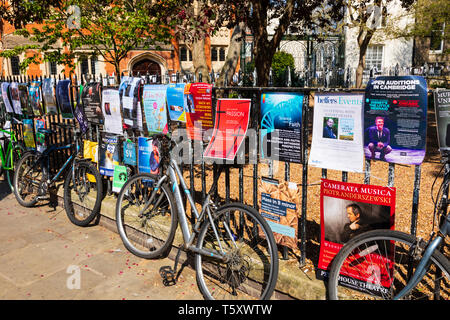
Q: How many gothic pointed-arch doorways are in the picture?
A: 1